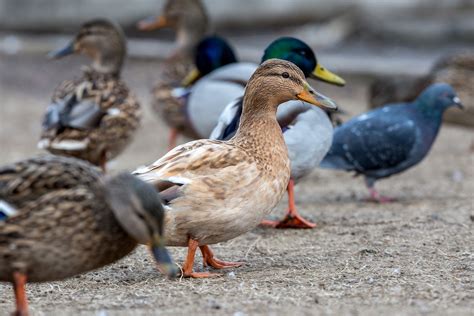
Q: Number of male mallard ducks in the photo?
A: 2